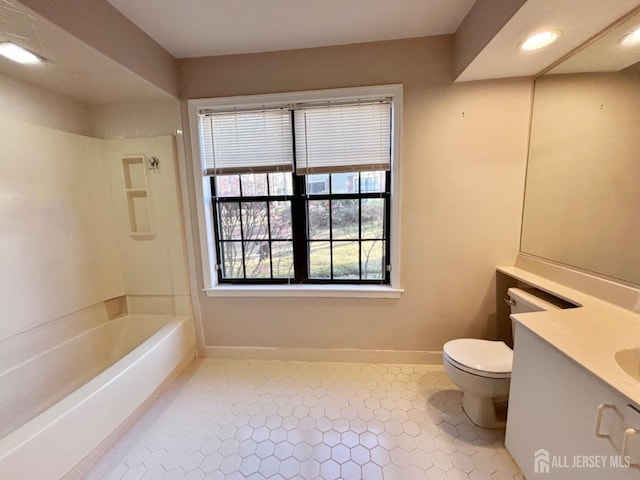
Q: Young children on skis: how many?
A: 0